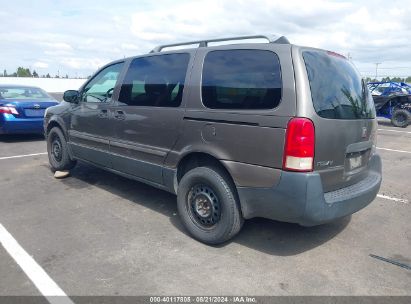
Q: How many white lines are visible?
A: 5